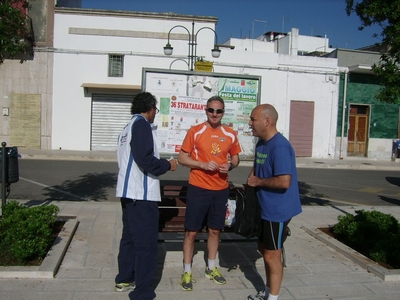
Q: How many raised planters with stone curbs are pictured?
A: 2